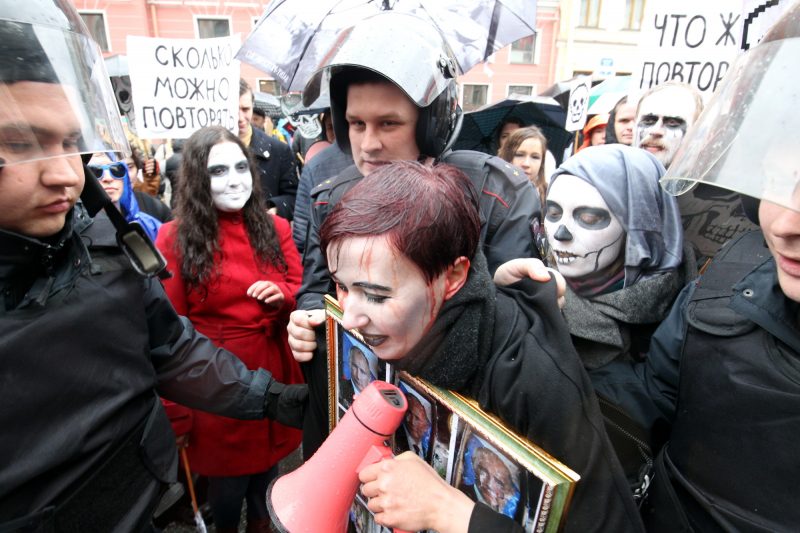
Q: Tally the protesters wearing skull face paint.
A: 3